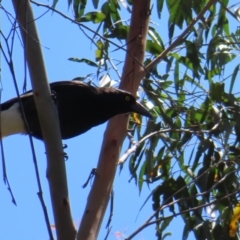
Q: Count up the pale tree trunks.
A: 2